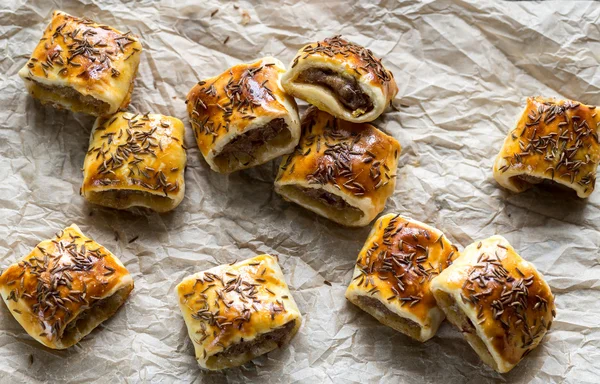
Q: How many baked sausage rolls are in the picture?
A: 10